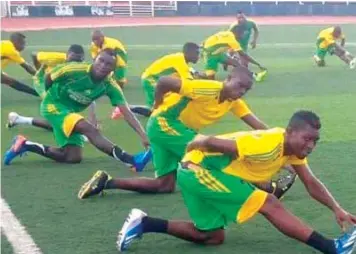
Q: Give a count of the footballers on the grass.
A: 10